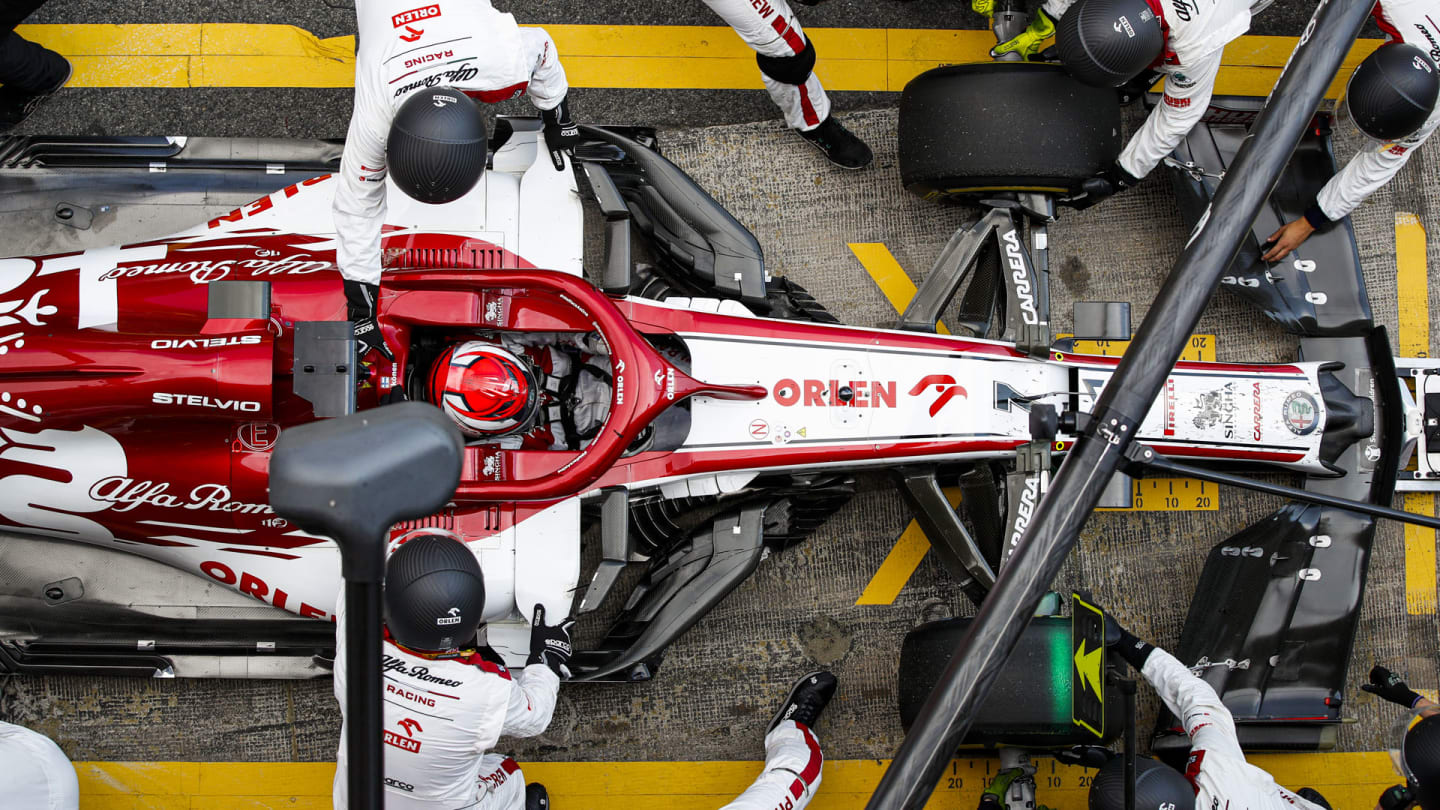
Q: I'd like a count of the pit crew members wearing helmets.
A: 6